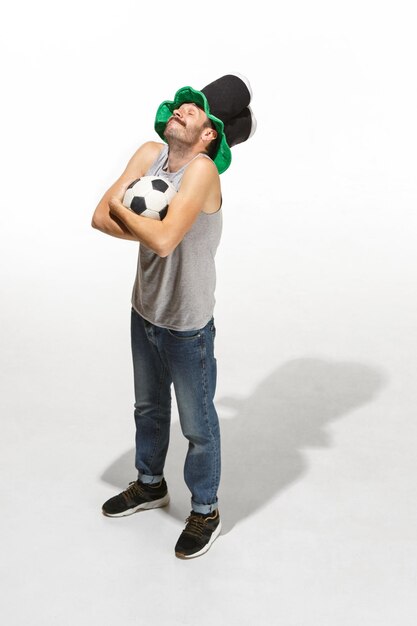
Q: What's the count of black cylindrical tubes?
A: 2